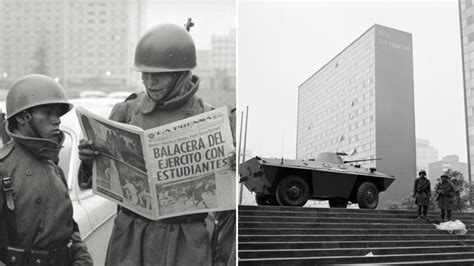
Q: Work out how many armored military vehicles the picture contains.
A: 1